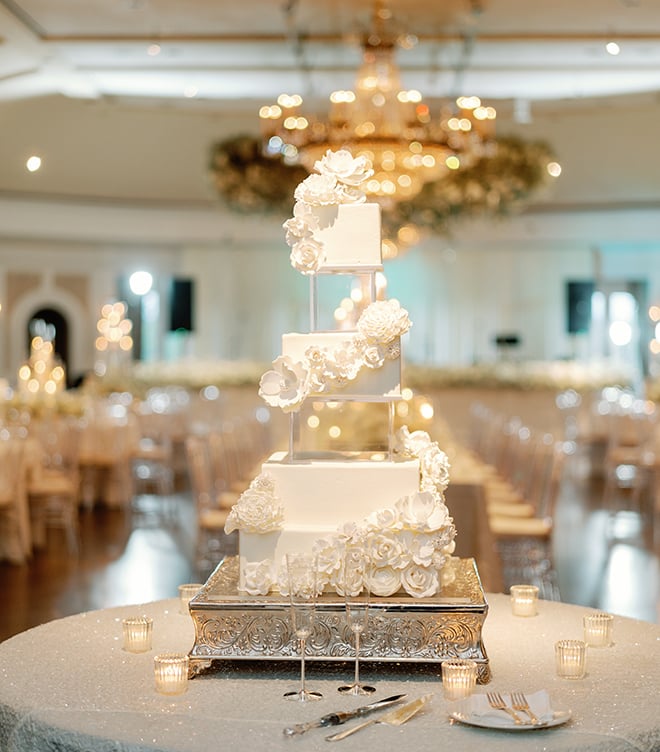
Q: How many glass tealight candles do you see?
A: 7